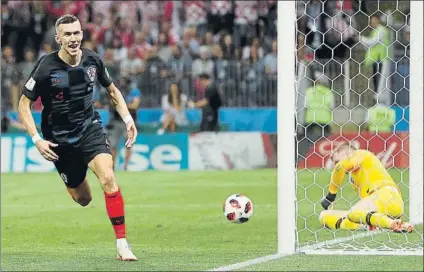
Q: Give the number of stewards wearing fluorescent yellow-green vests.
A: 3